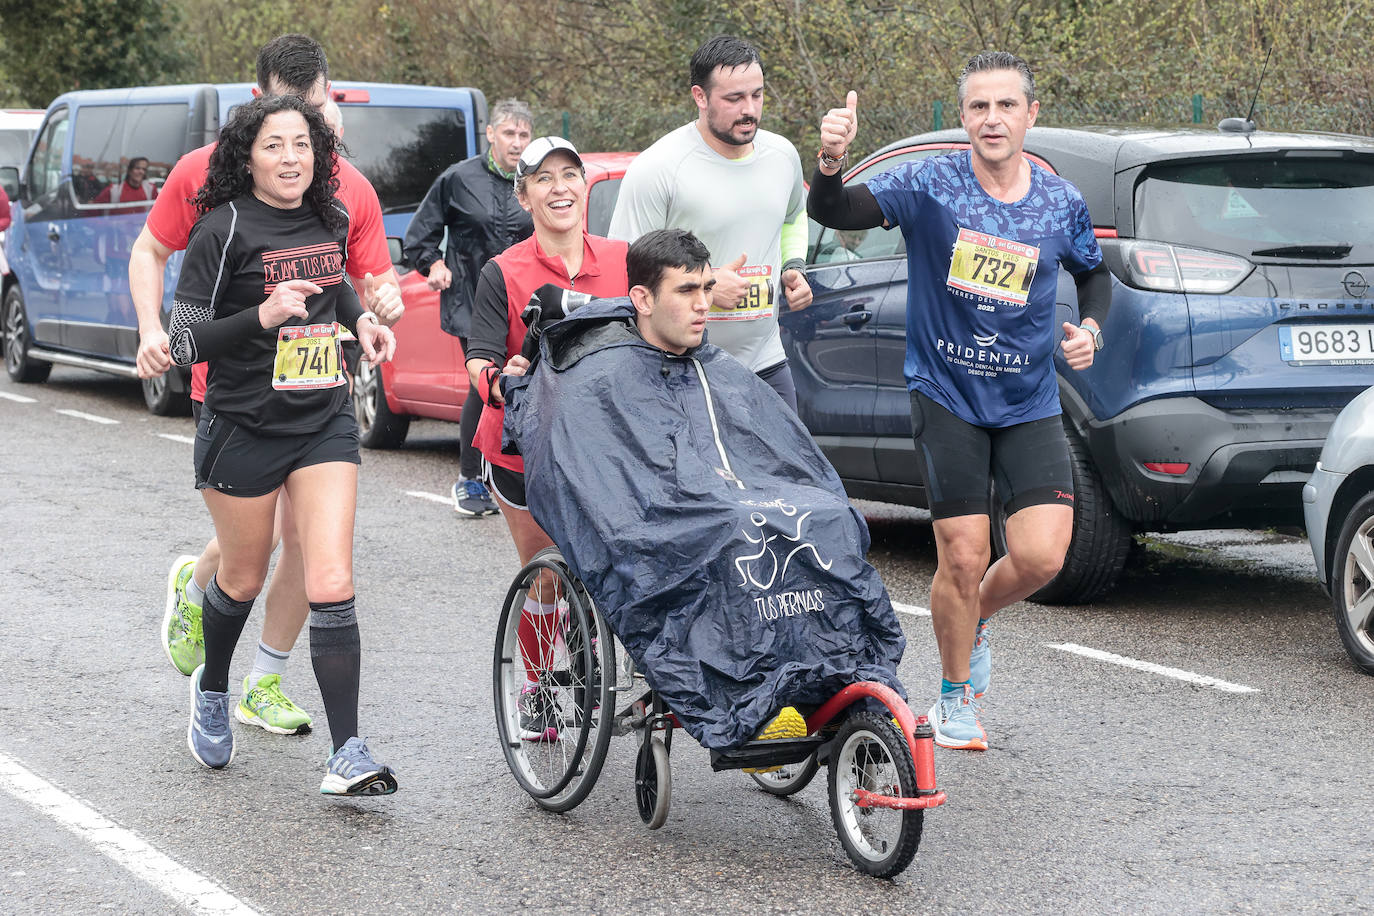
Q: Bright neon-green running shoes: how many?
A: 2